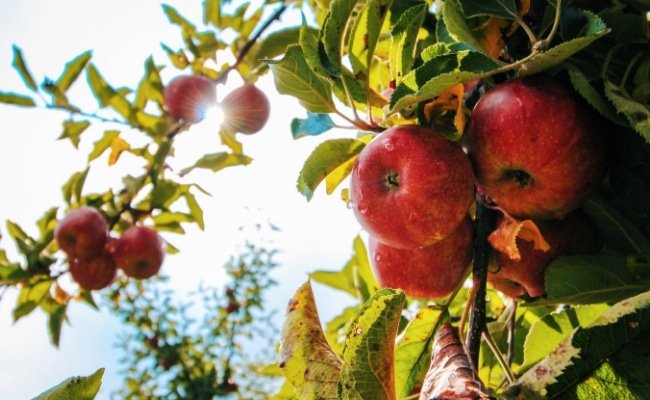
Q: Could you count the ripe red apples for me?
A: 9